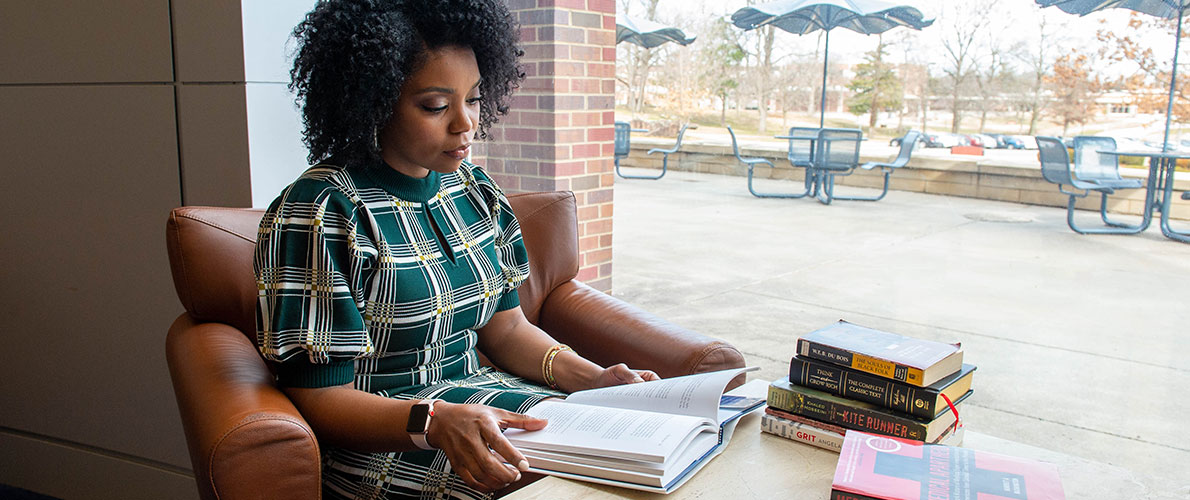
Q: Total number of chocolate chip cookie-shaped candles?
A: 0